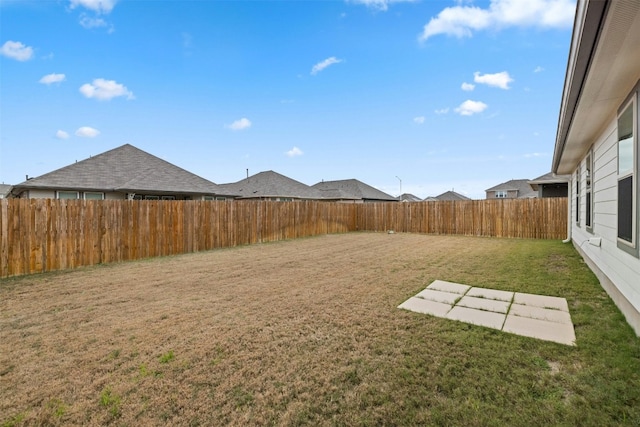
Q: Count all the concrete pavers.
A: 9